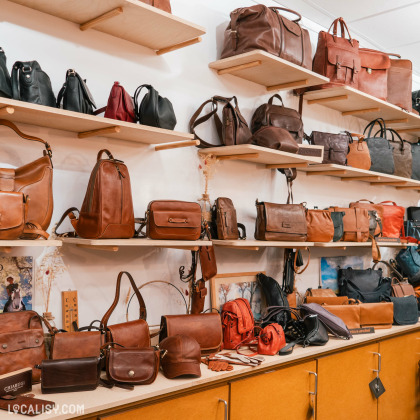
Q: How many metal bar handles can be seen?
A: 3